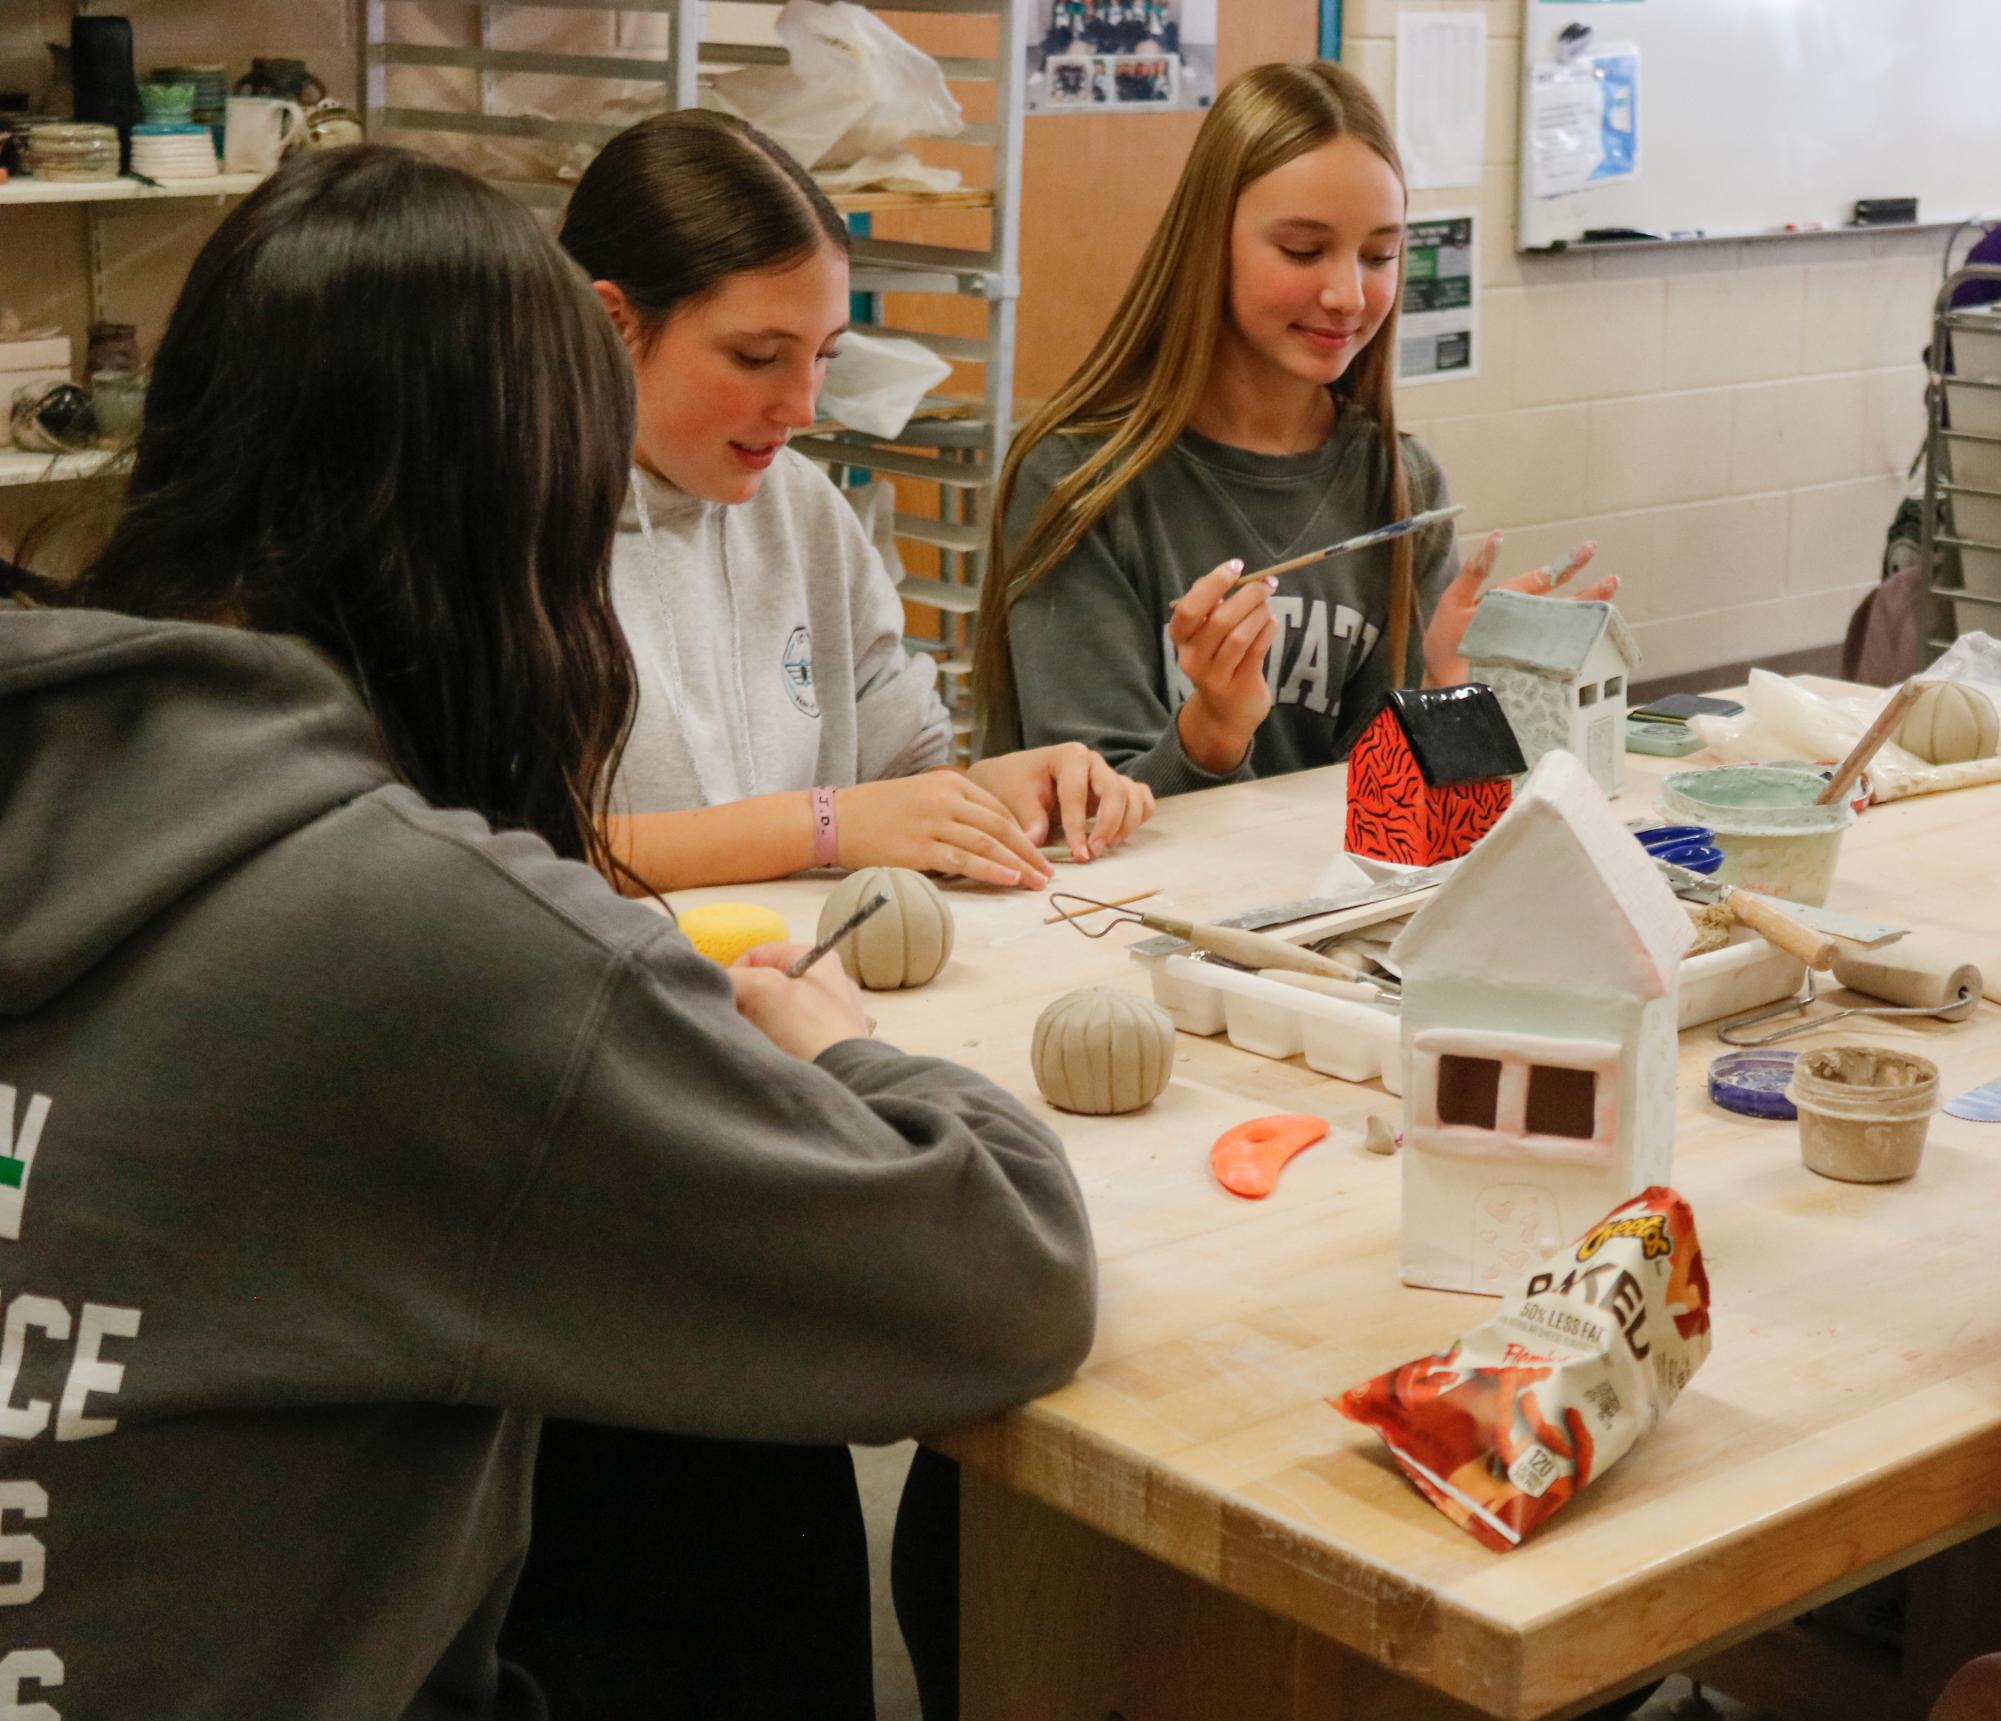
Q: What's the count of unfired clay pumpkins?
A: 3